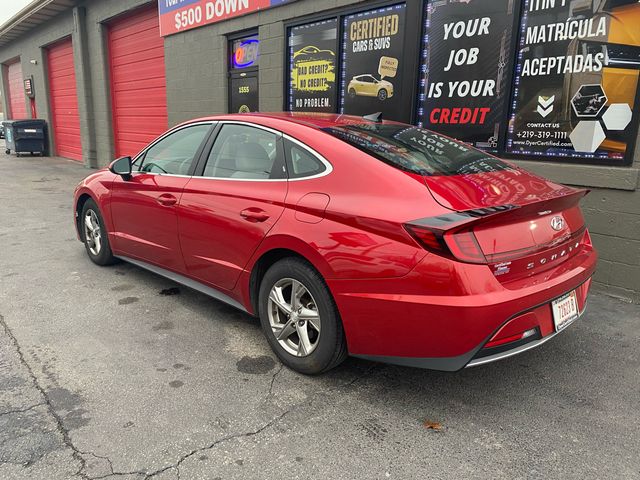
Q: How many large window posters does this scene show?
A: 4